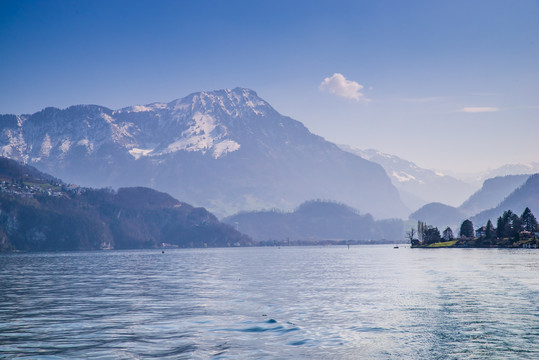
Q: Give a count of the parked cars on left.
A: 0